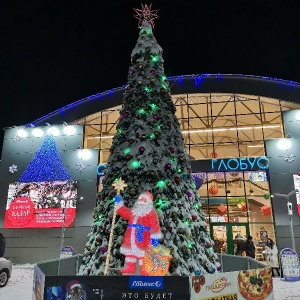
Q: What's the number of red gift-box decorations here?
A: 3